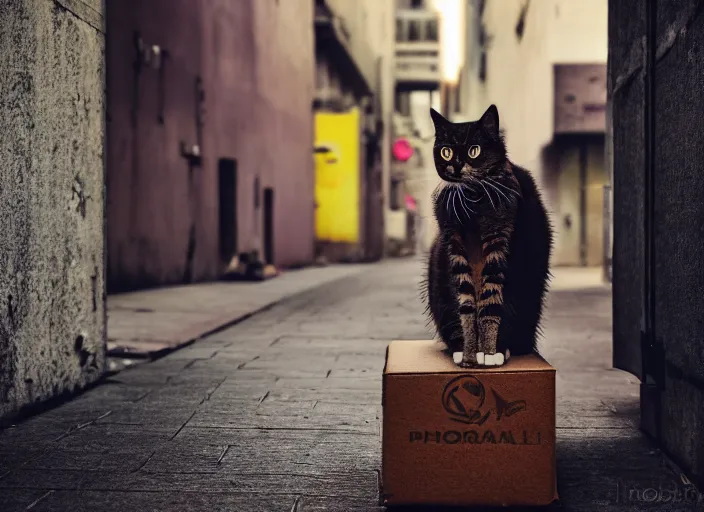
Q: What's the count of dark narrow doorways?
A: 2